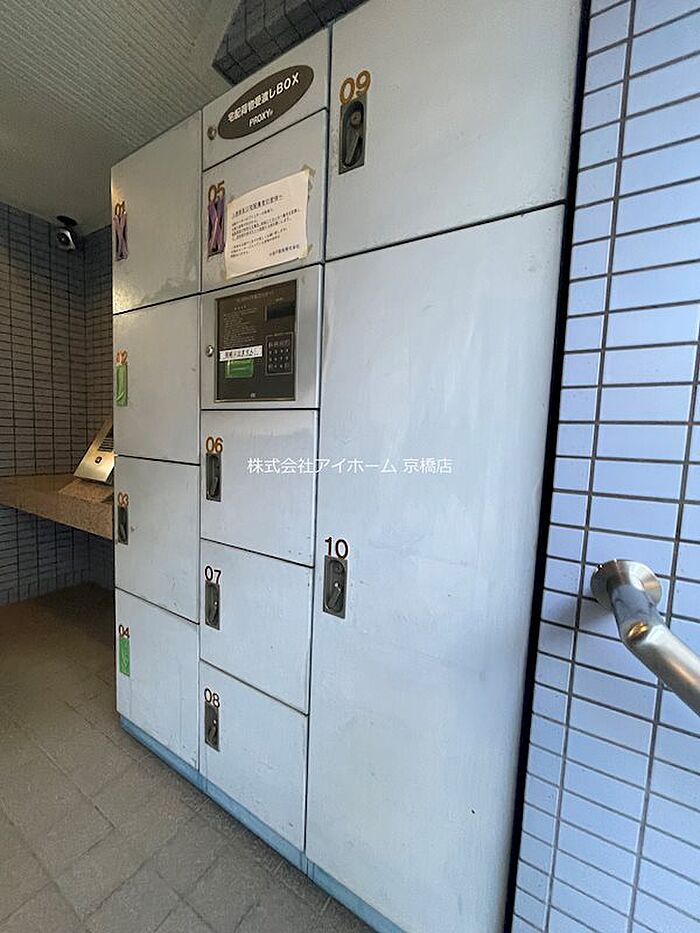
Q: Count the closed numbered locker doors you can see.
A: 10